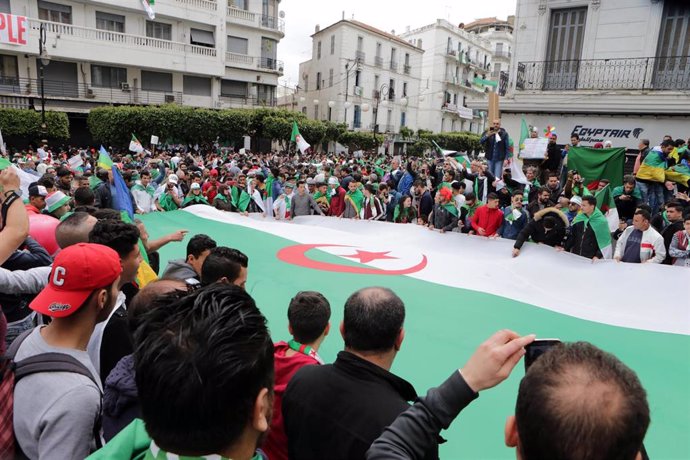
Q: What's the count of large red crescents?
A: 1